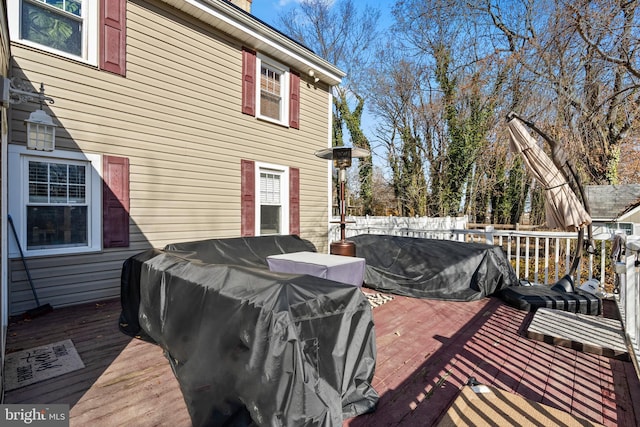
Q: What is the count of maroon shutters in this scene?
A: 6